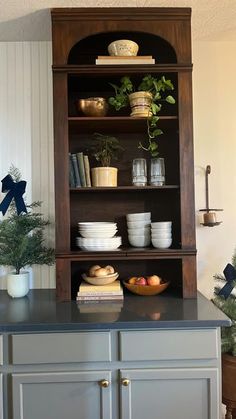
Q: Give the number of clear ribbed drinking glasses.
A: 2